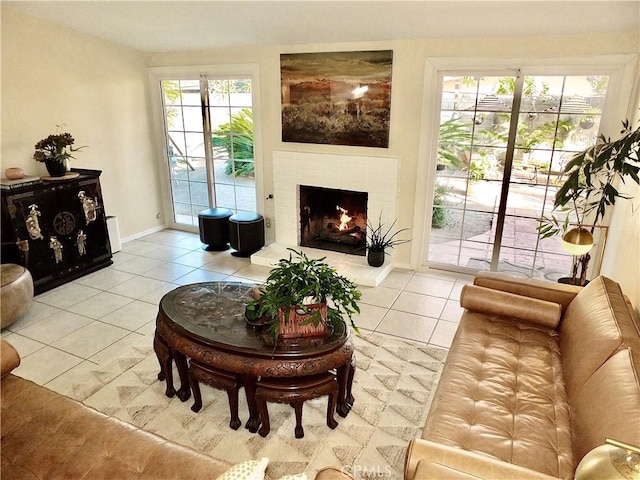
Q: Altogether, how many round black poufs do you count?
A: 2